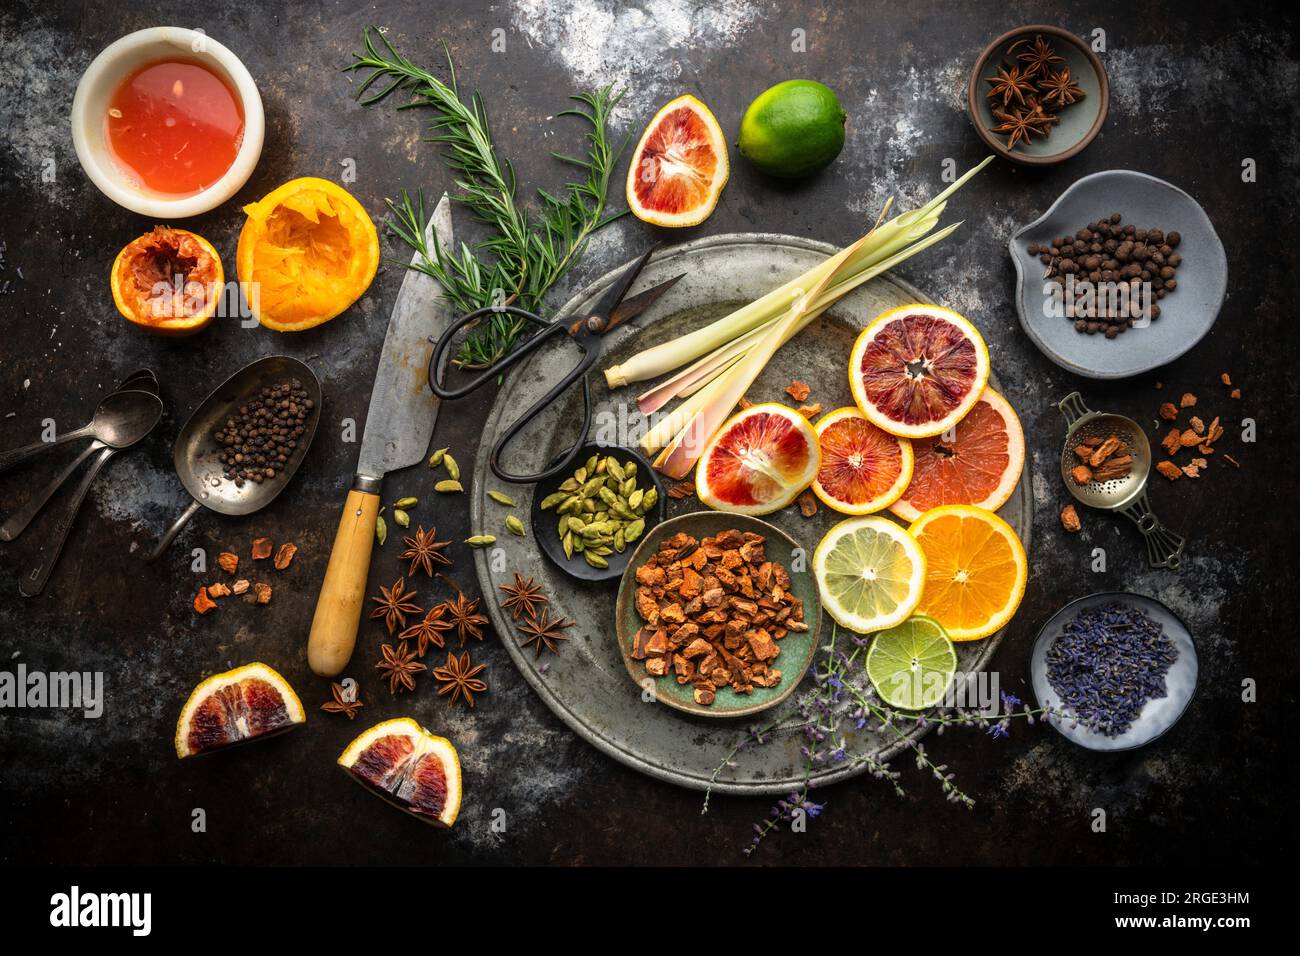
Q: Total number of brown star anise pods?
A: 14